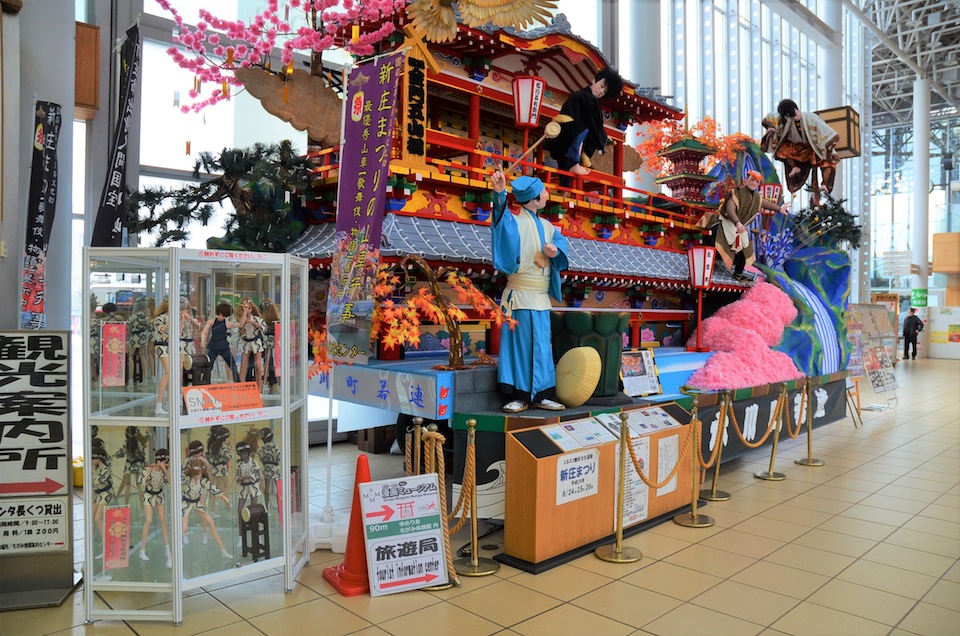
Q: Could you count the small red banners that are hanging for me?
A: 4